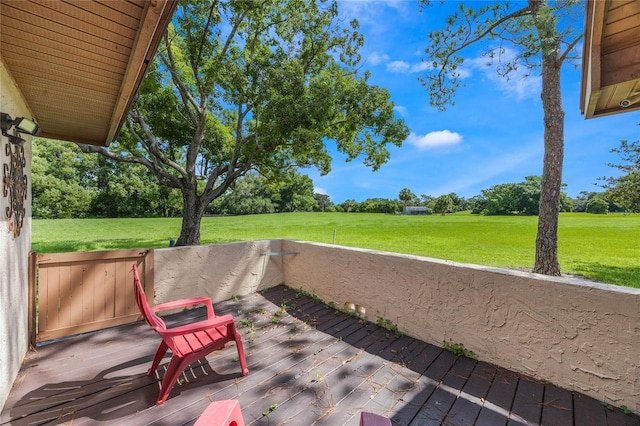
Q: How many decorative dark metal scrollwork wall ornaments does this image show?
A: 1